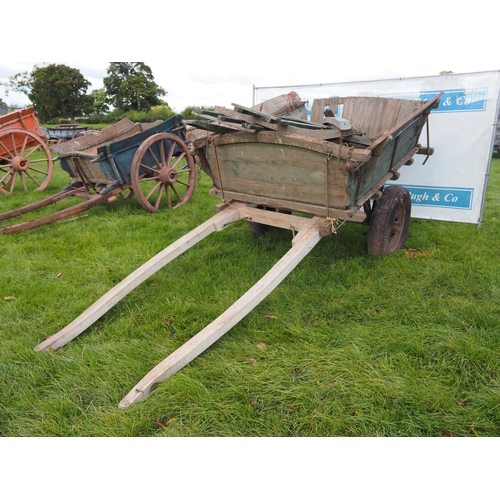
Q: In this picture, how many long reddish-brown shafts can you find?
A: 2